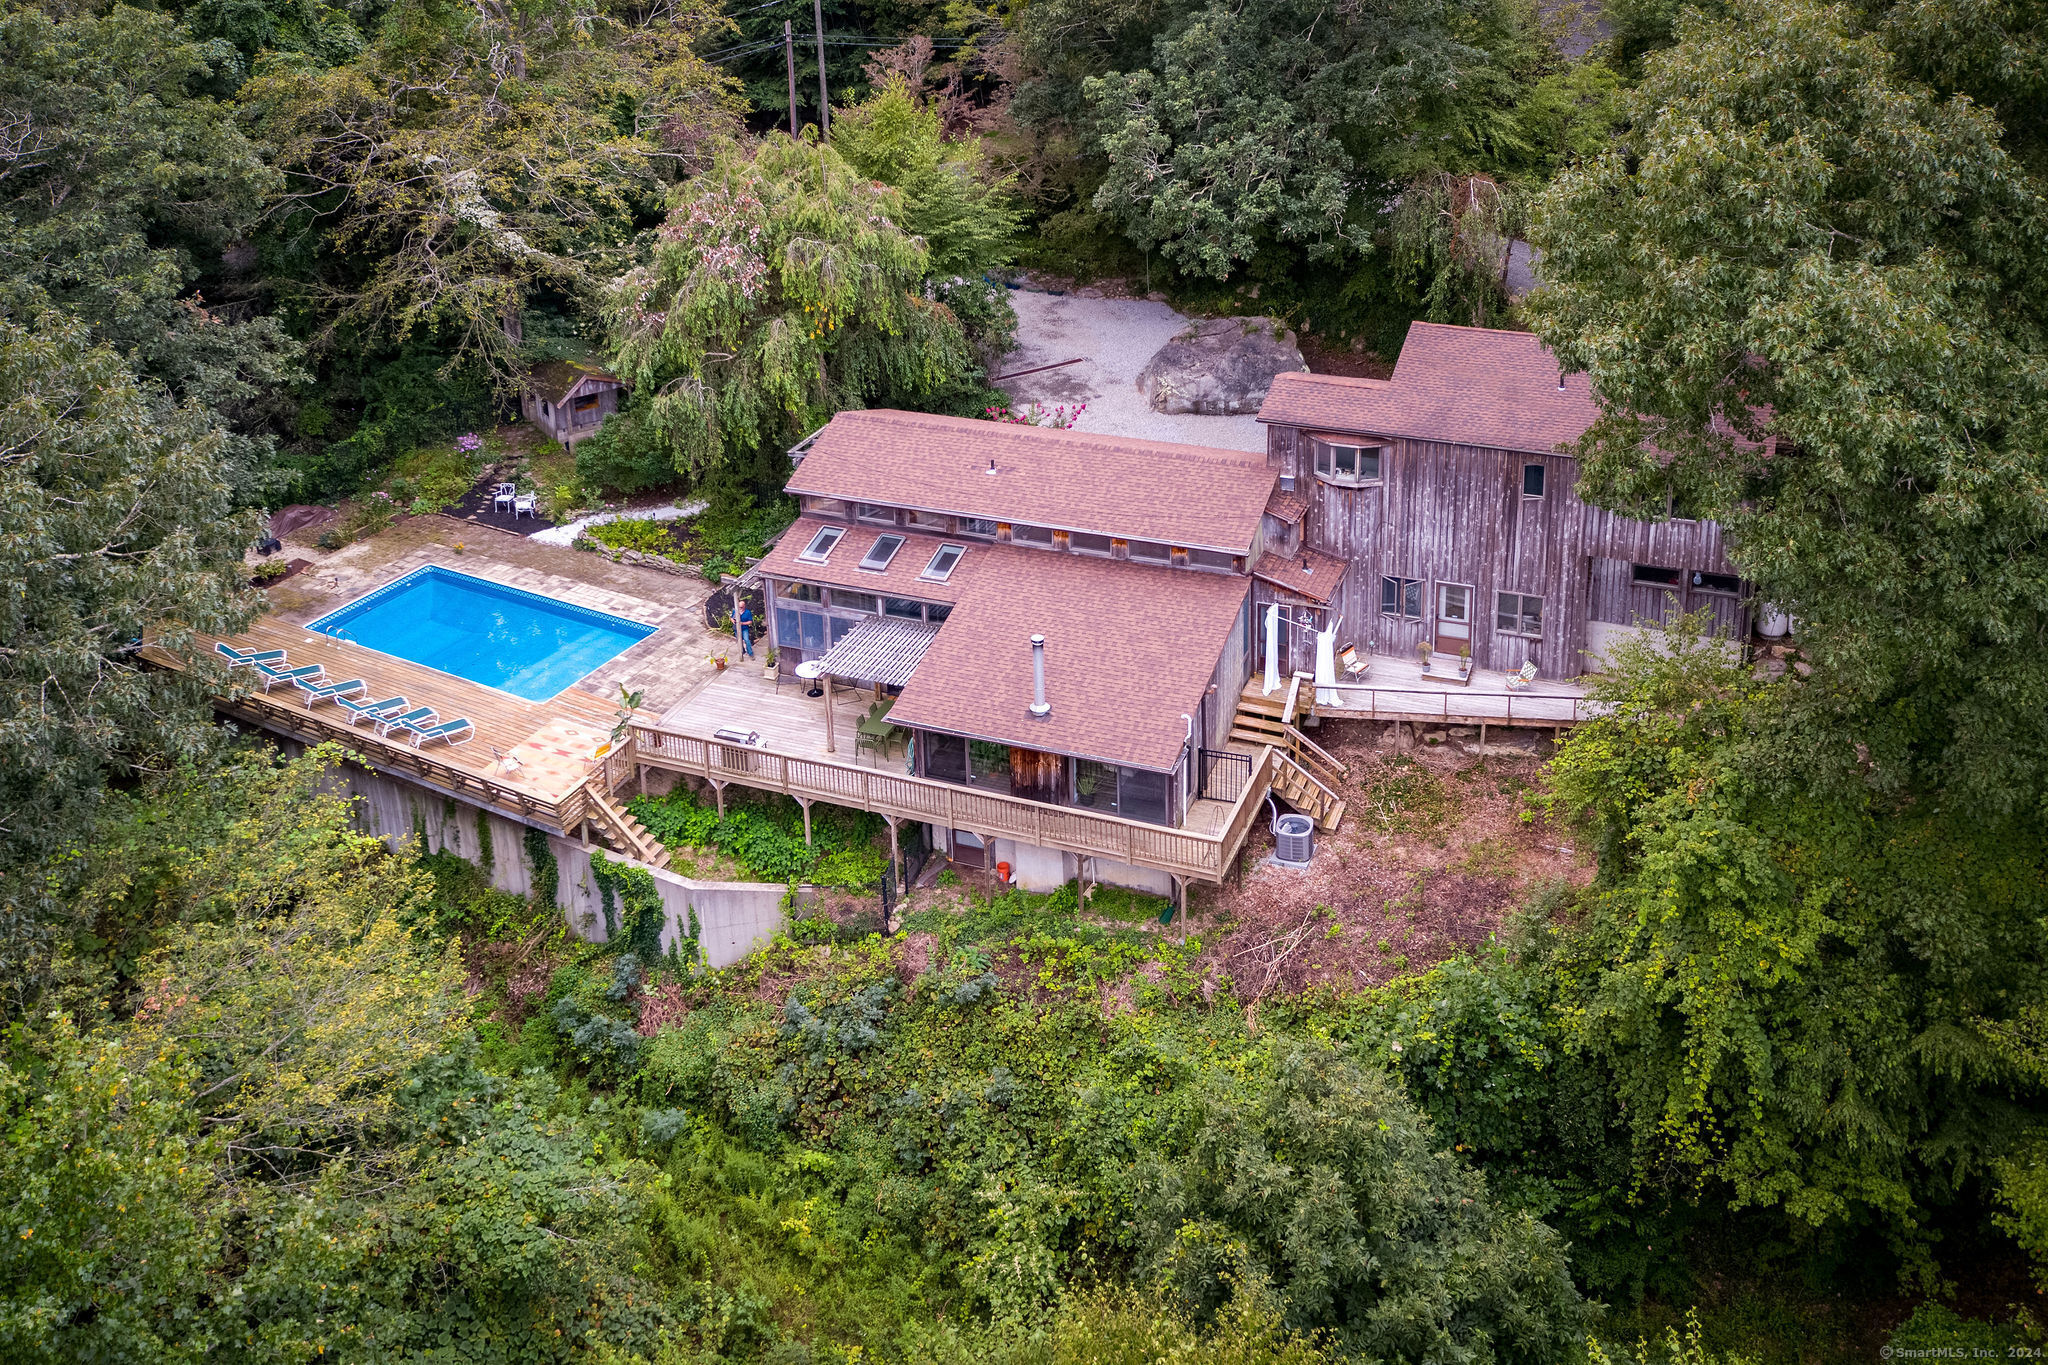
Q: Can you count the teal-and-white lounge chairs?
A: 6